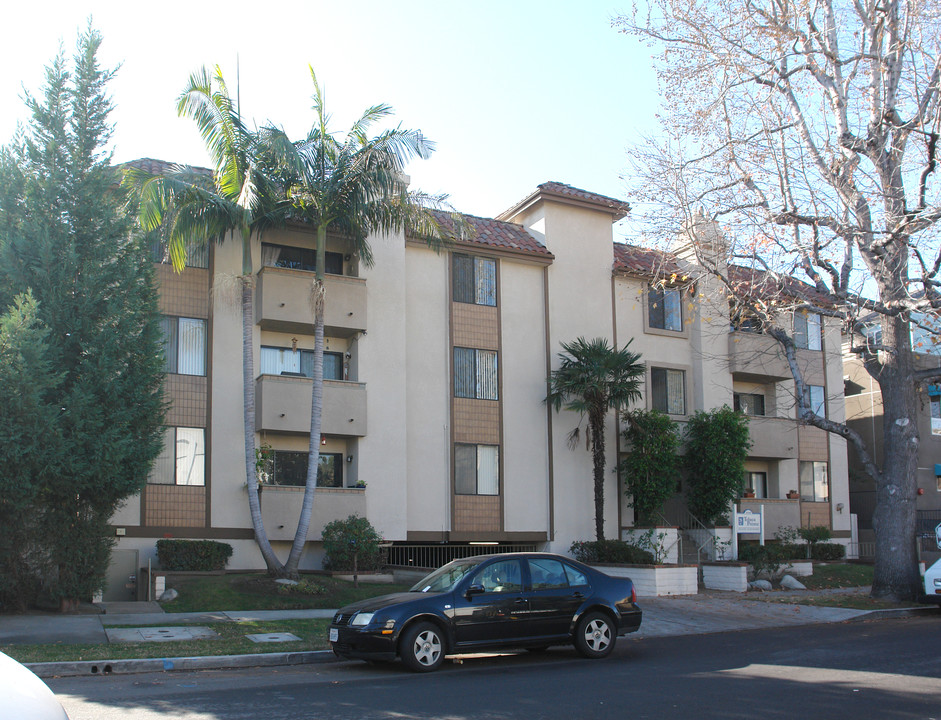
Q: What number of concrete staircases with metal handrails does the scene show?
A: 1